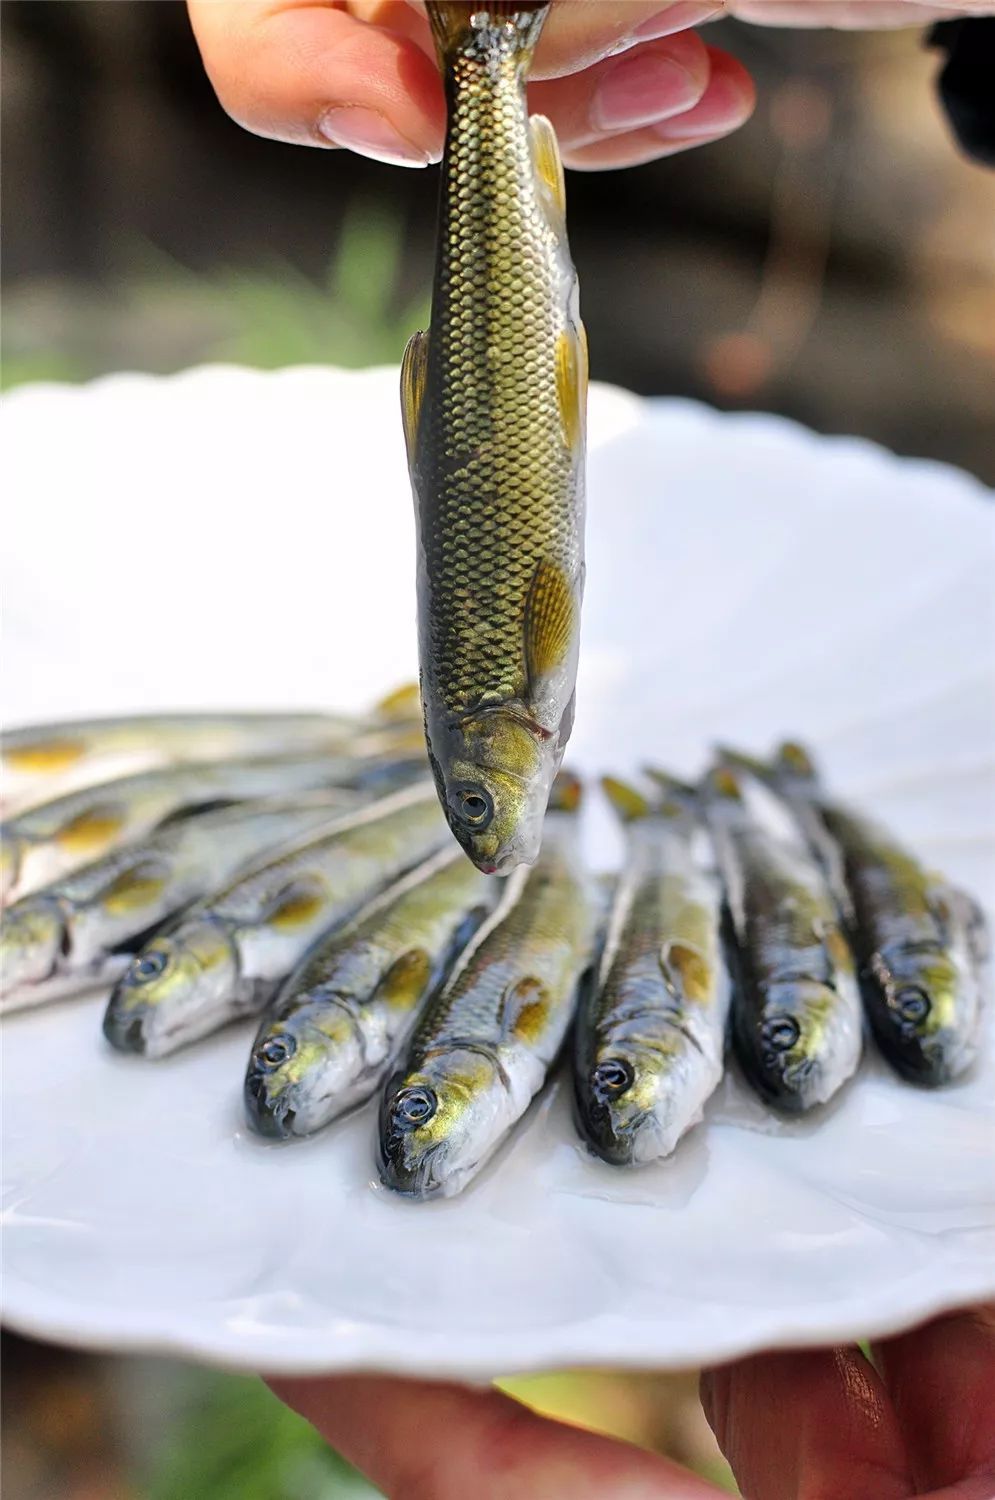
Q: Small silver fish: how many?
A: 10